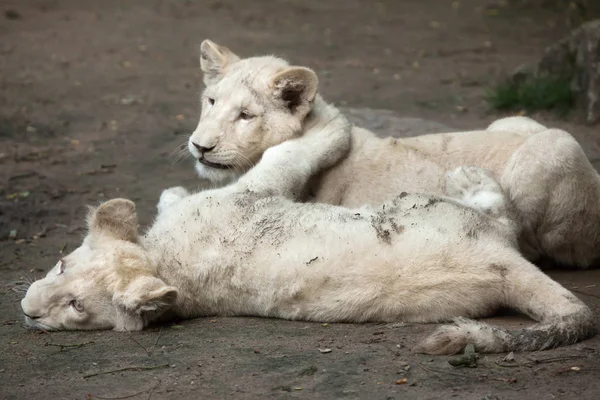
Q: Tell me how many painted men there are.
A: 0